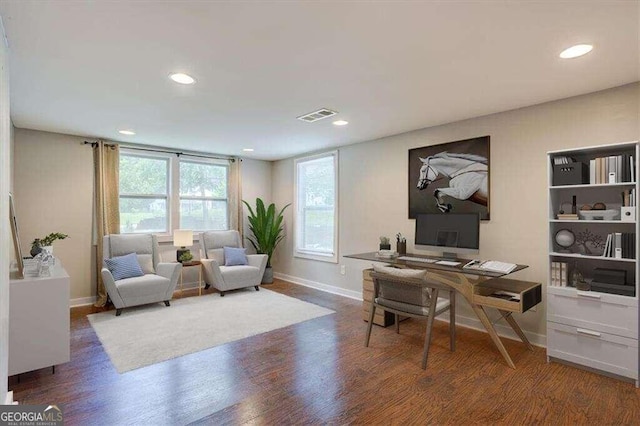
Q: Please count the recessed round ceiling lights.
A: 5